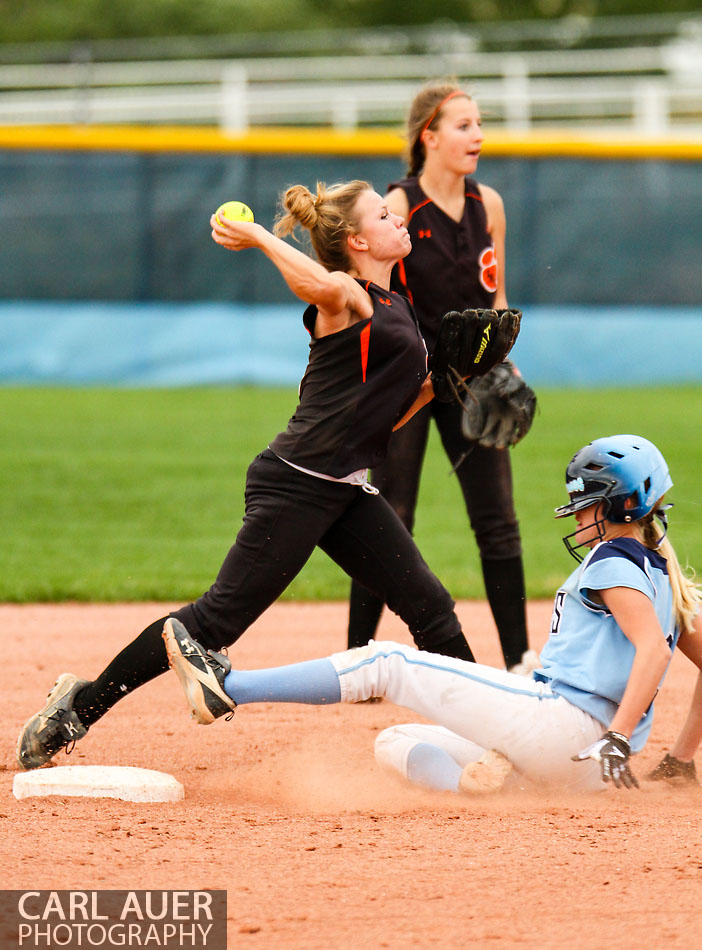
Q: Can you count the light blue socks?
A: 2